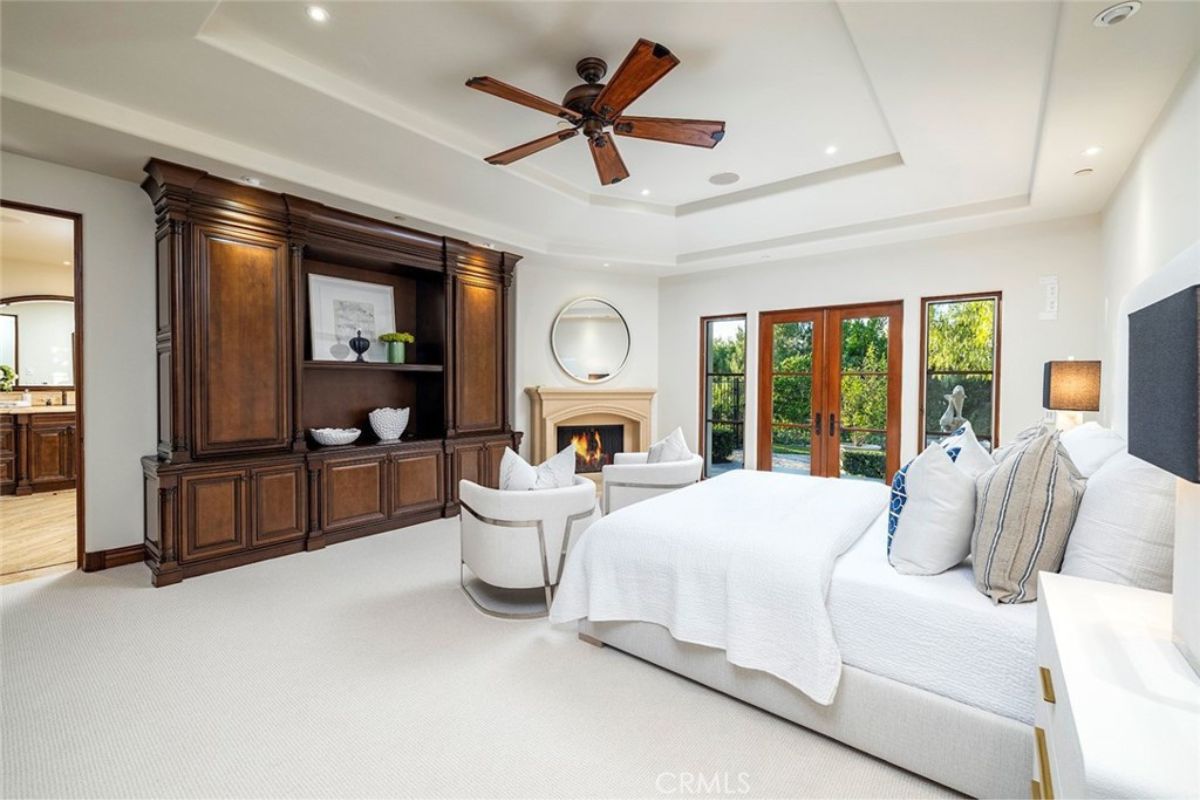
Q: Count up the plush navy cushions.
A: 2